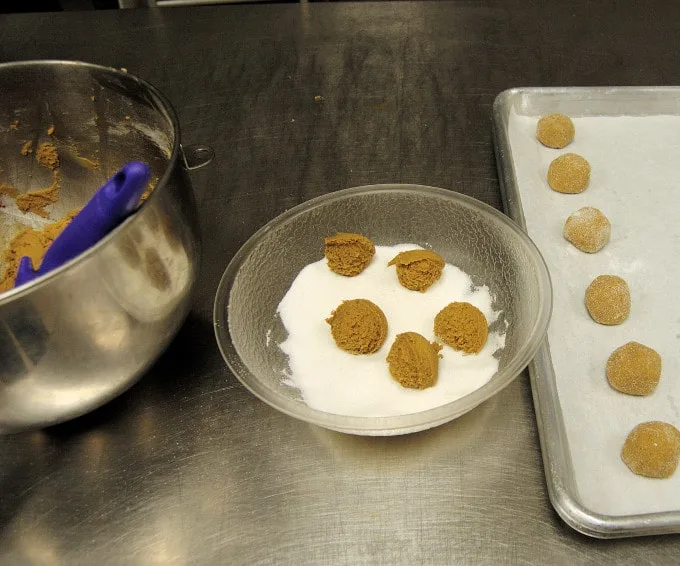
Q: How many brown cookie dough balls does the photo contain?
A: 11